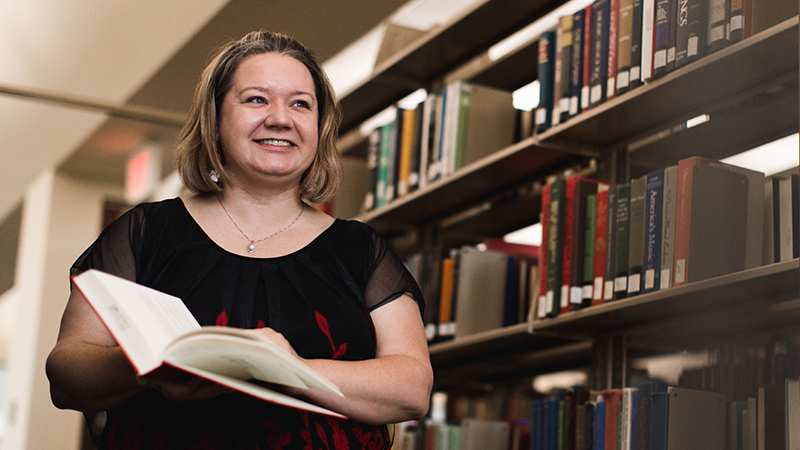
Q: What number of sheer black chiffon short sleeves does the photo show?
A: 2